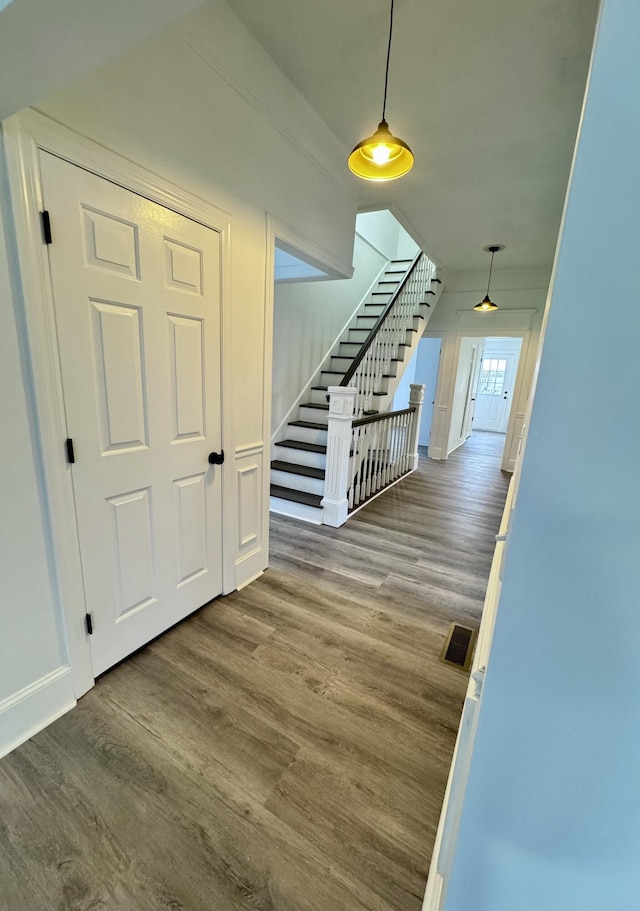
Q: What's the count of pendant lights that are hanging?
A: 2